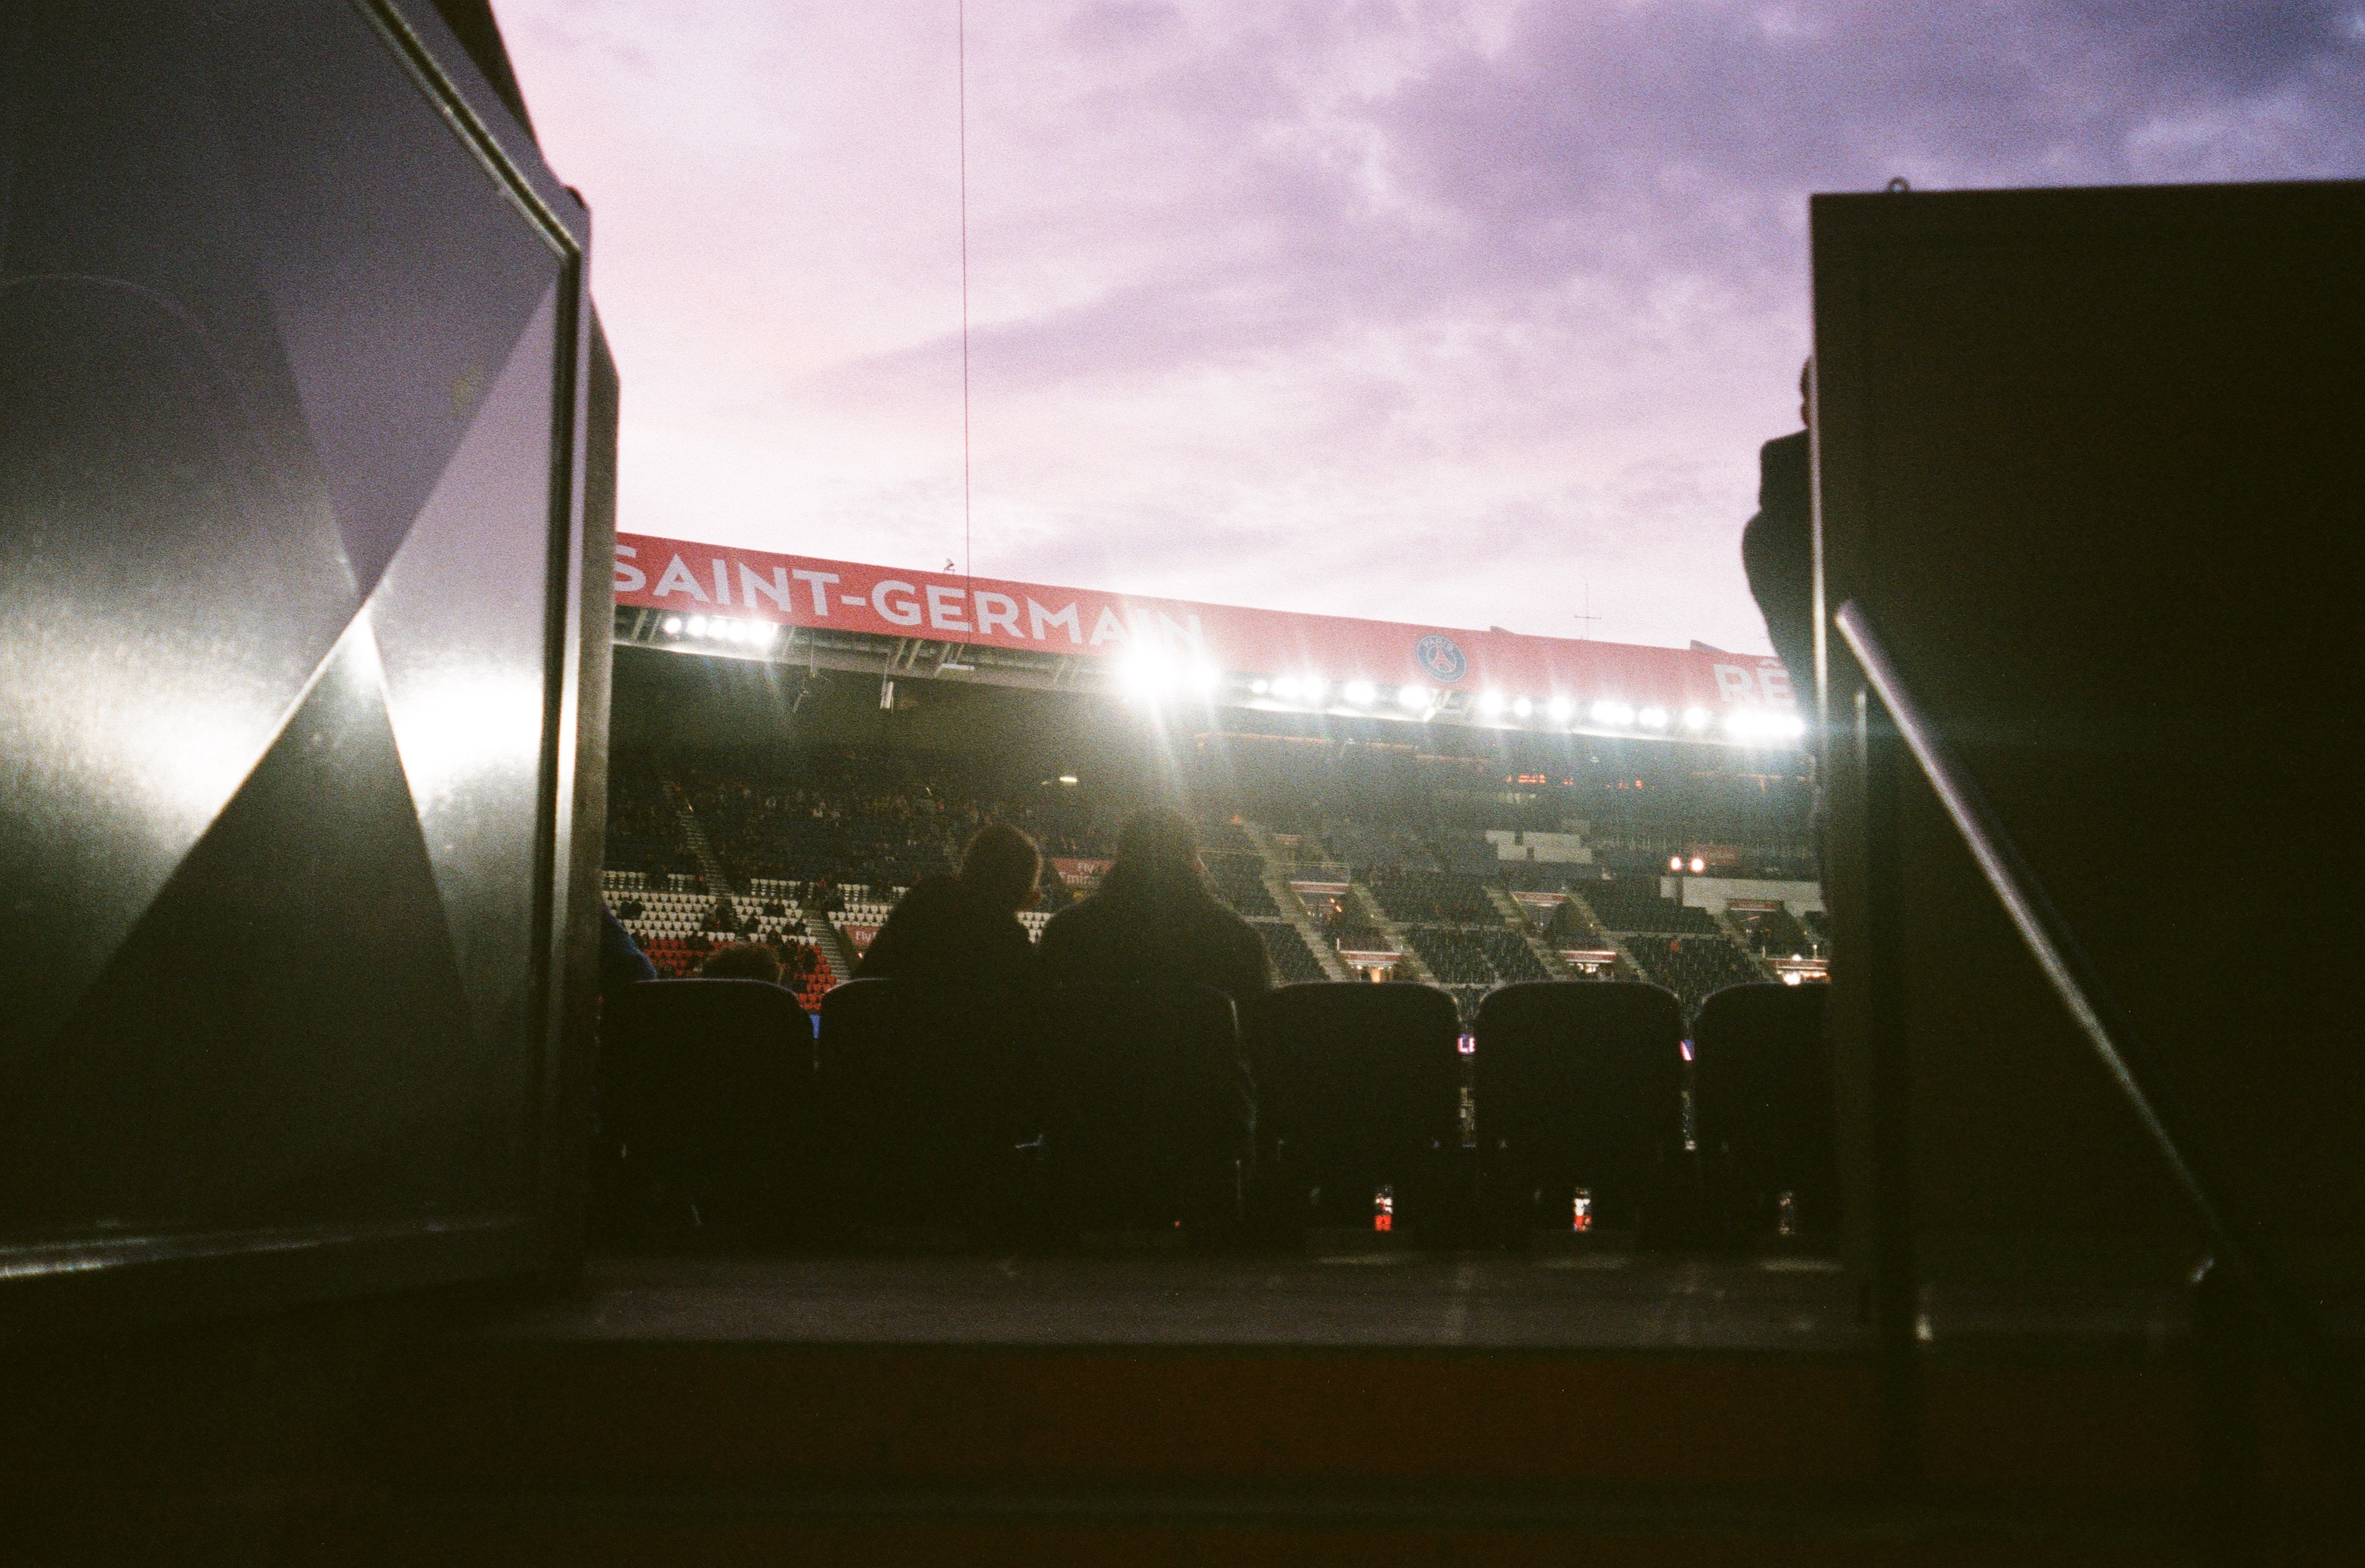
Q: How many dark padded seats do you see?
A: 6